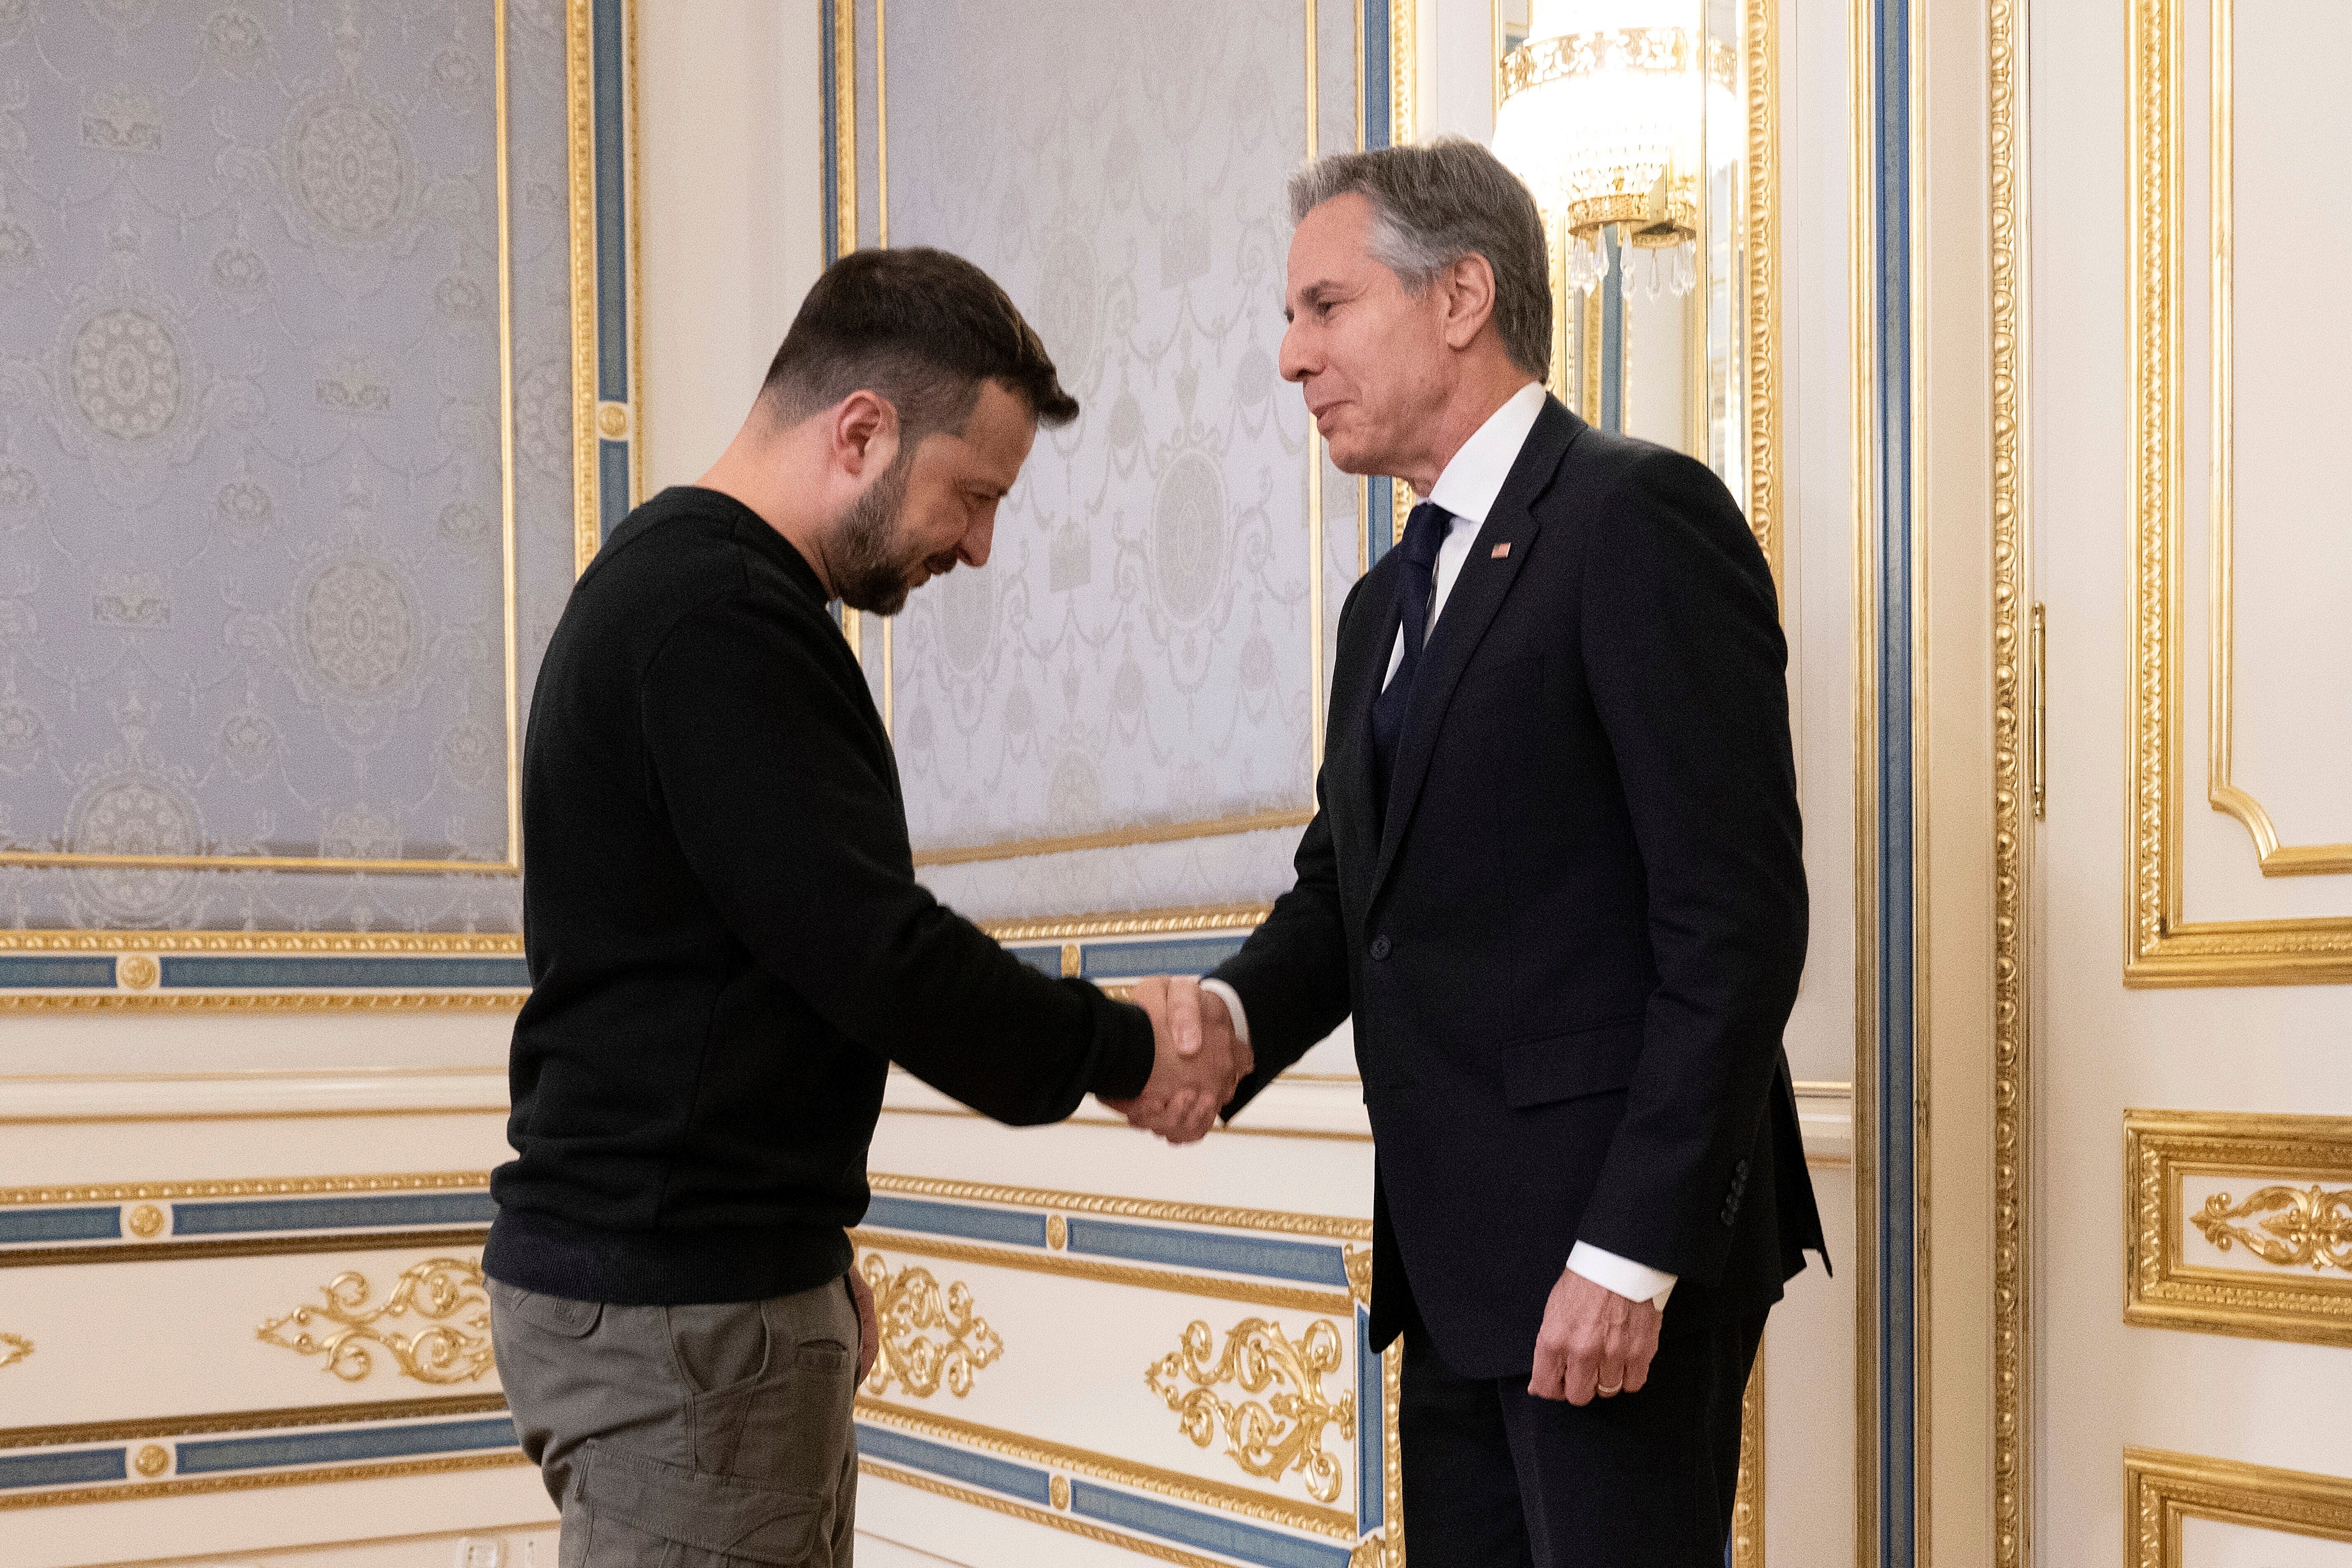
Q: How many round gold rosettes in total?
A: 7